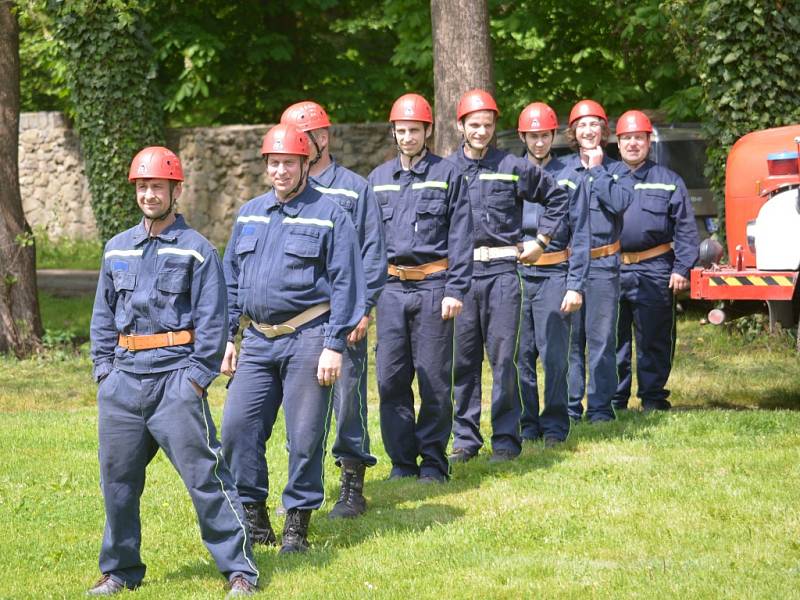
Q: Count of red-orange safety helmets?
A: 8